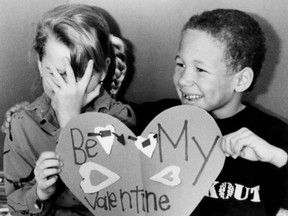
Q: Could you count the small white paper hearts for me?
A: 4